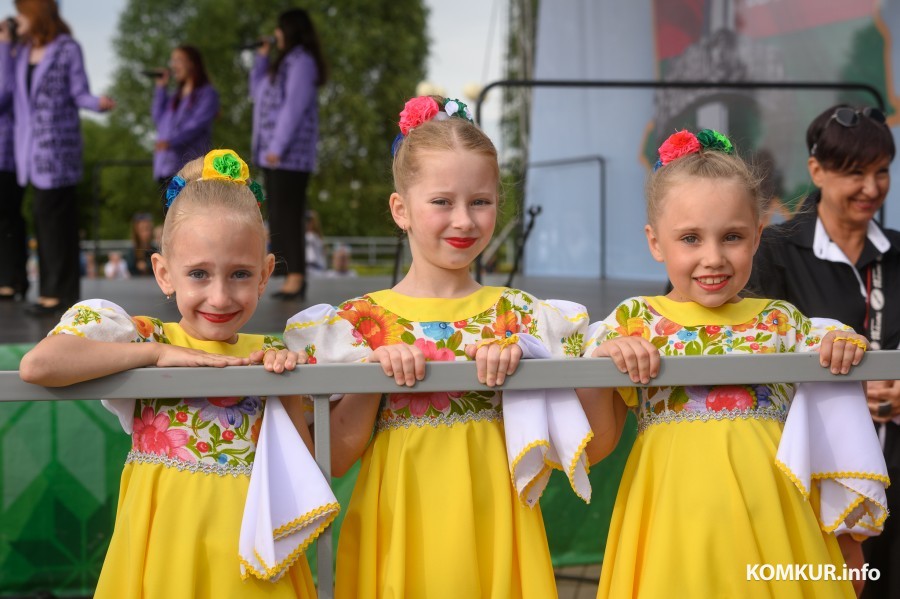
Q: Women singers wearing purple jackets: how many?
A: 4